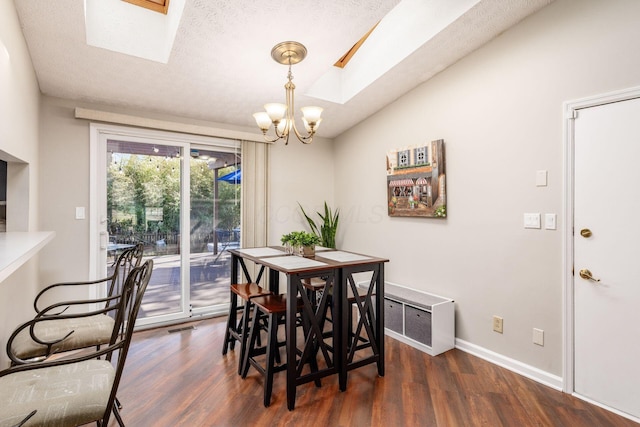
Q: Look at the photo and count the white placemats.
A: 4